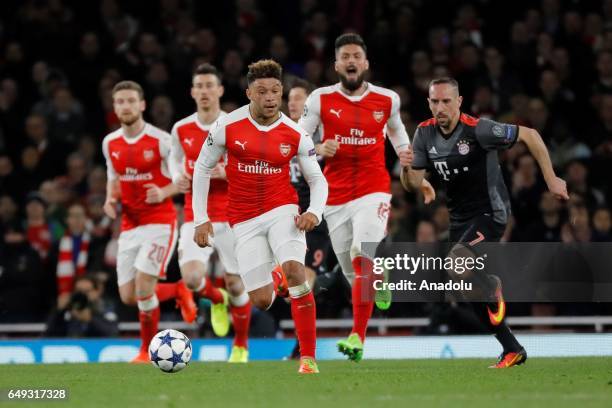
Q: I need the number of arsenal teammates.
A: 4